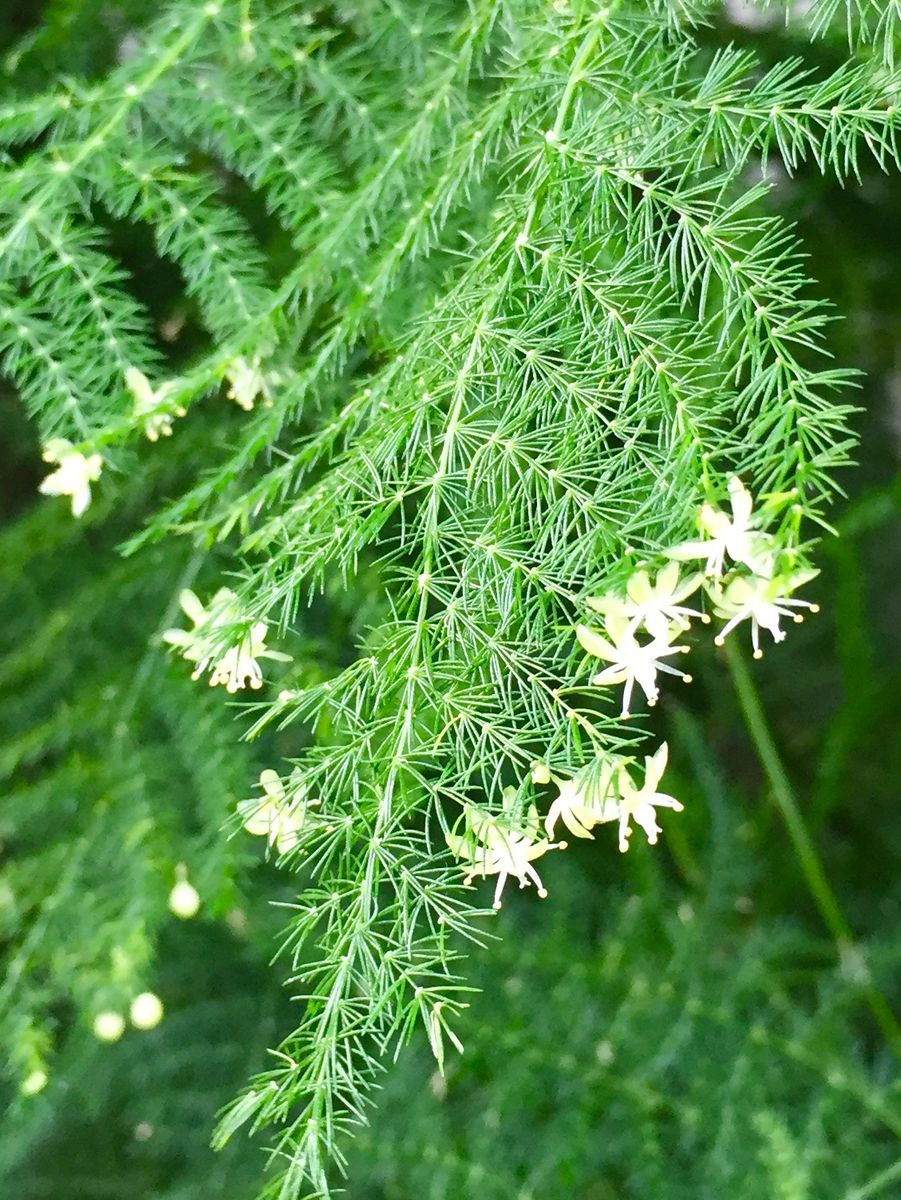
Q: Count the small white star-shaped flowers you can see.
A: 13